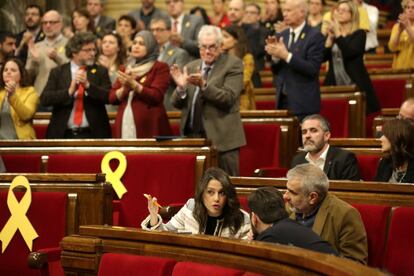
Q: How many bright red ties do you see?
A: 1